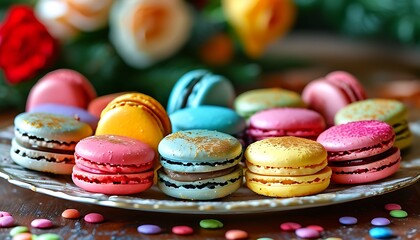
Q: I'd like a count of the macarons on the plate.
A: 15